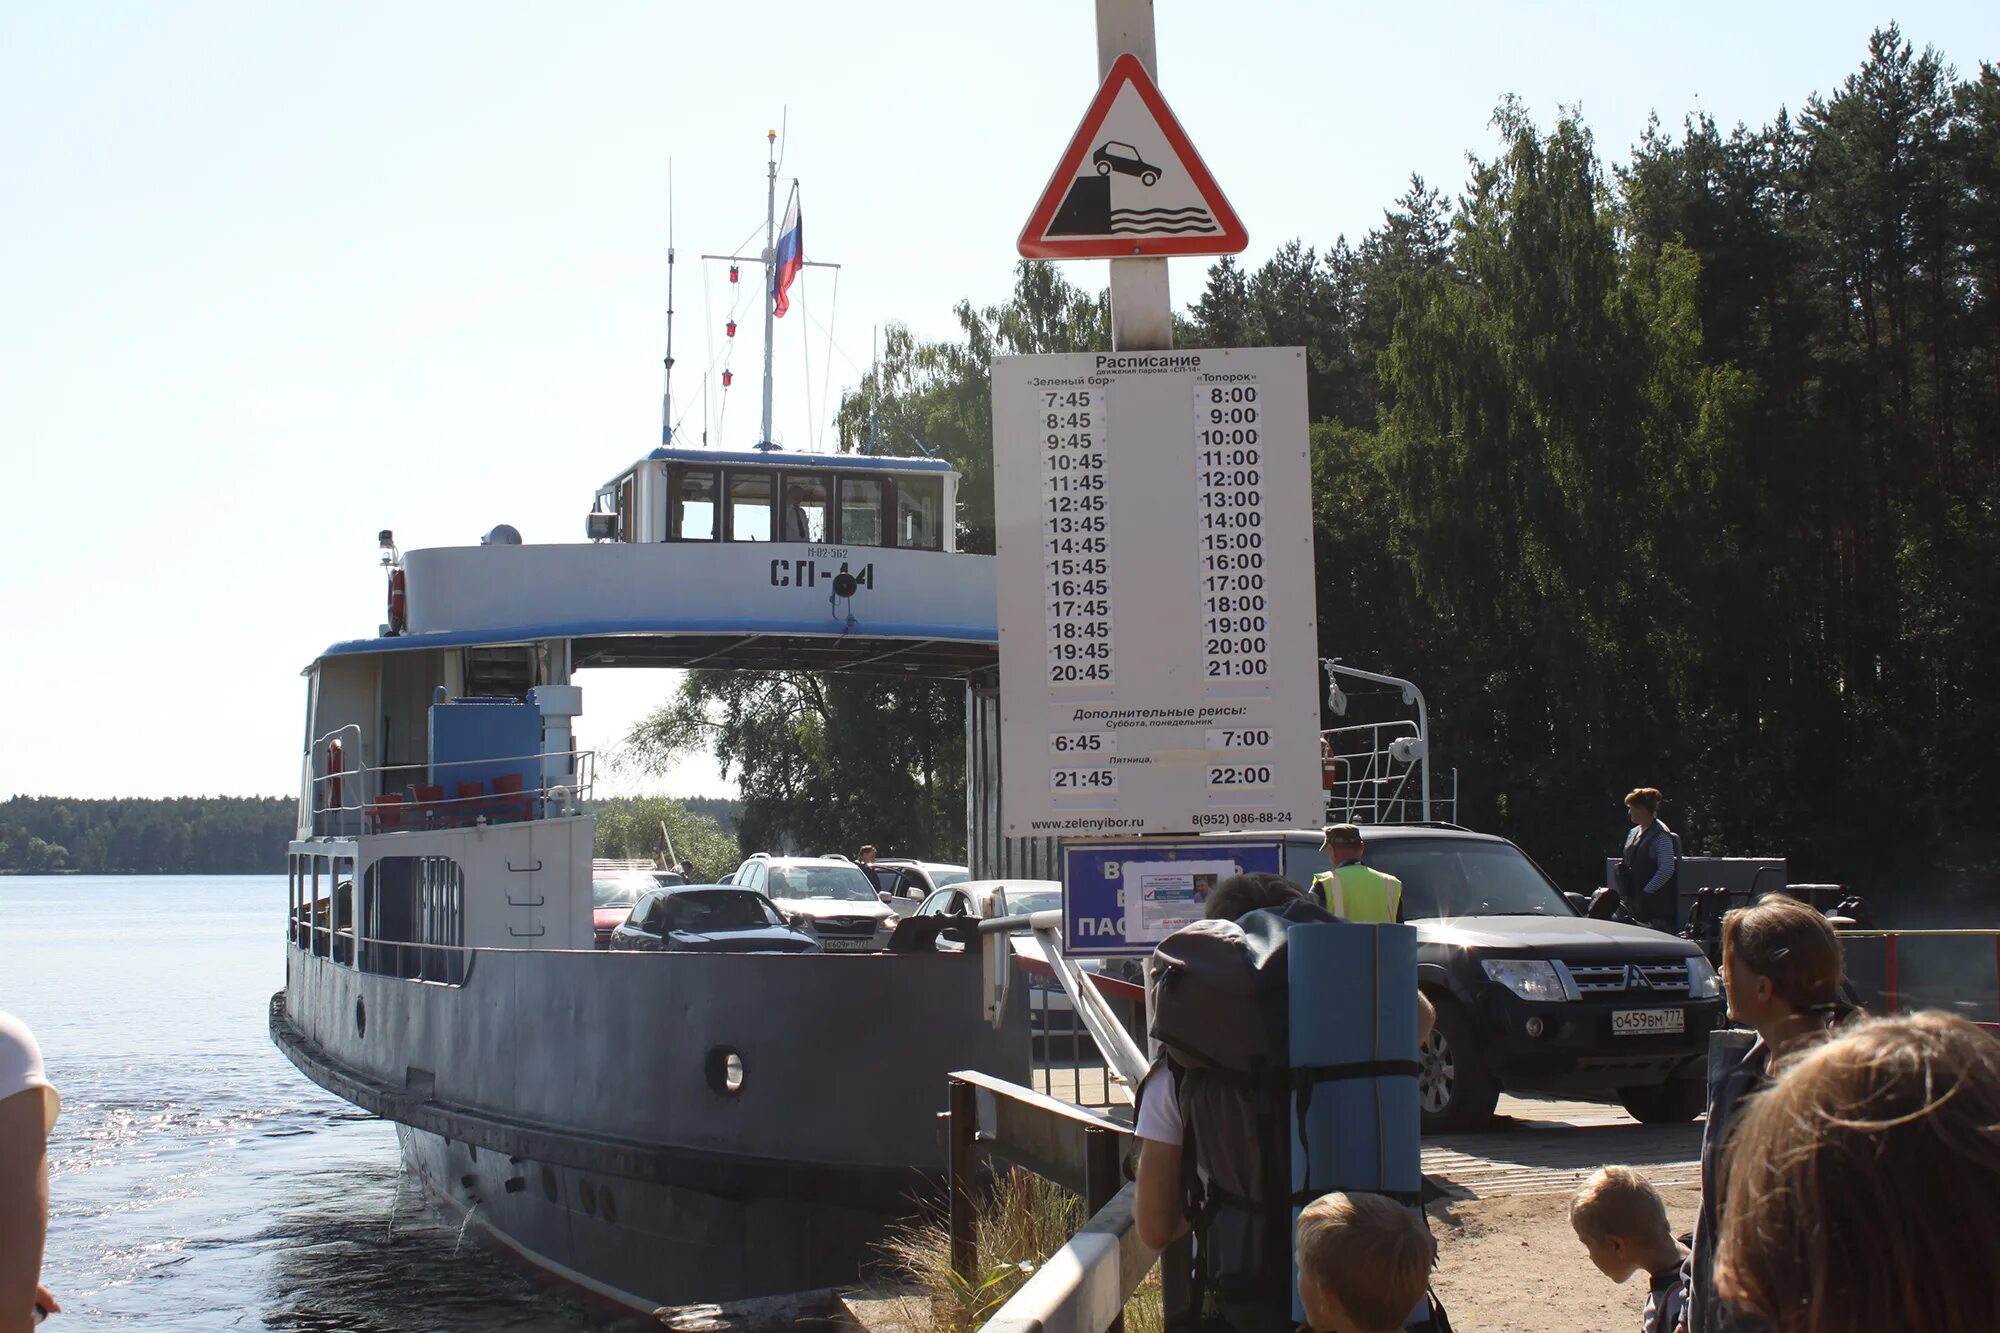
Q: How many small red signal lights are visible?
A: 3